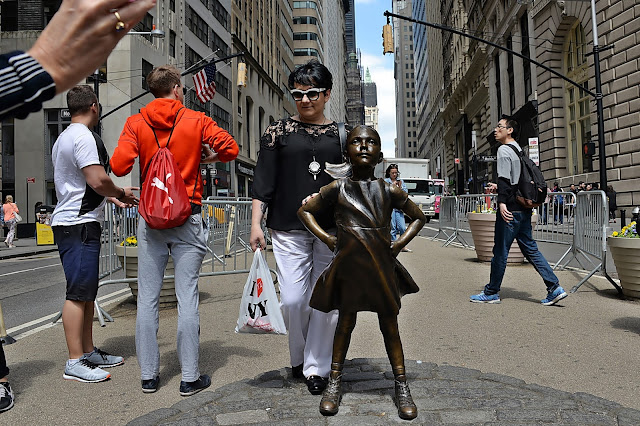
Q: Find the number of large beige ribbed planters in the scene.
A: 3